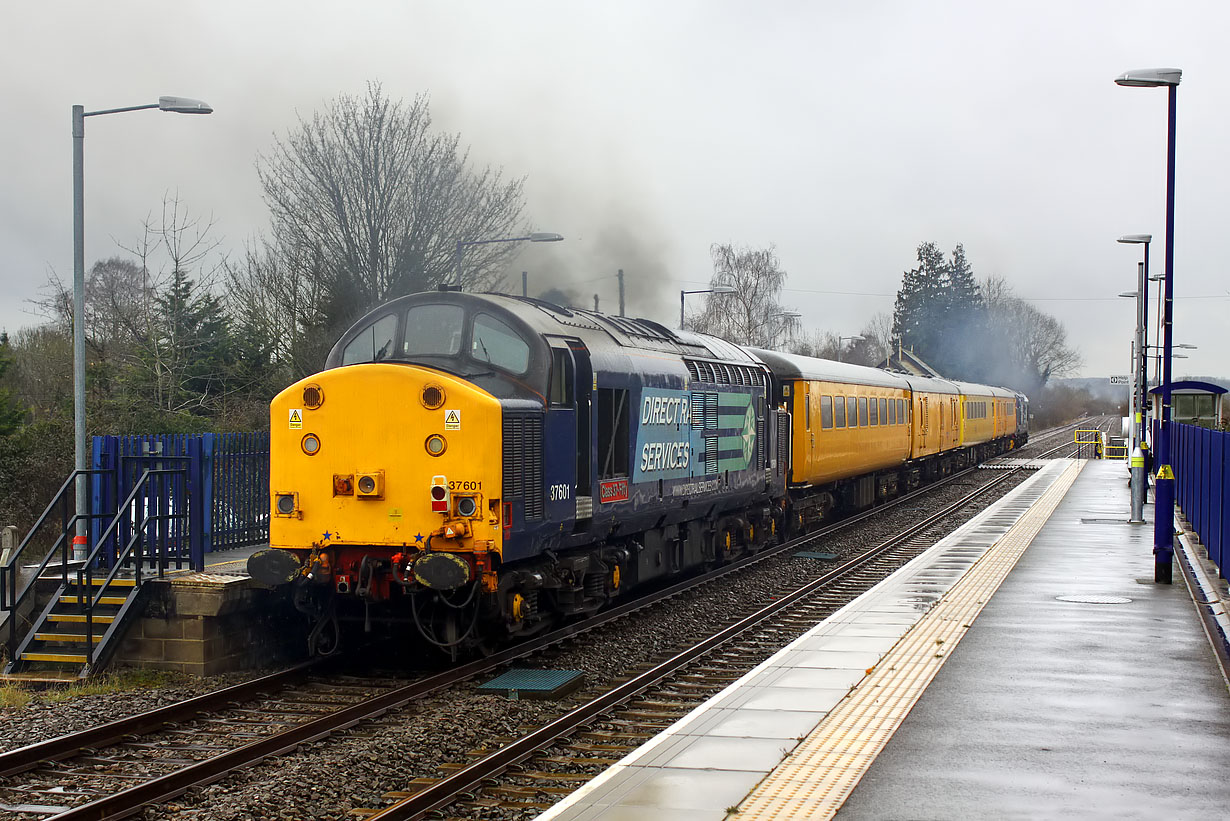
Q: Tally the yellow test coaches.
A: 4